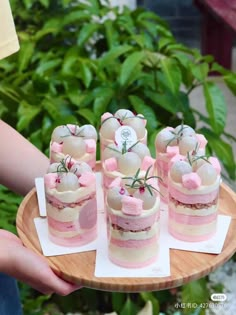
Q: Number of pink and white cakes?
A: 7